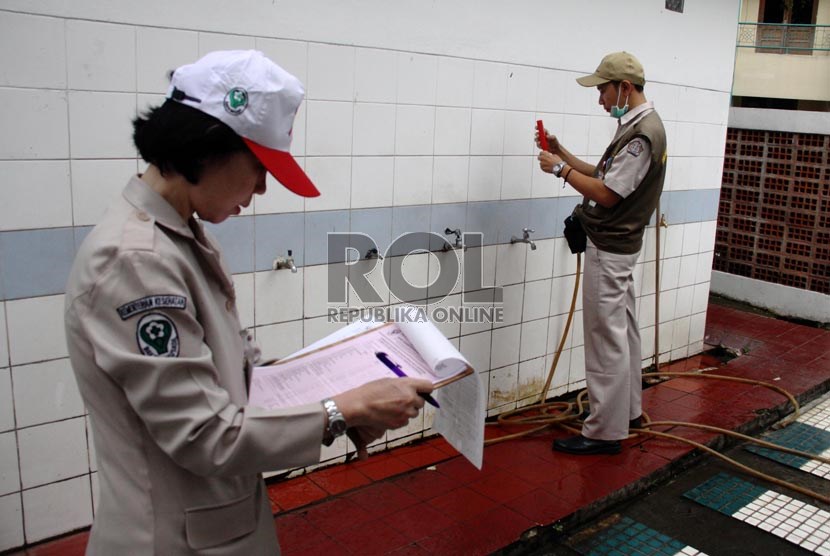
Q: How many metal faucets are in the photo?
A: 5